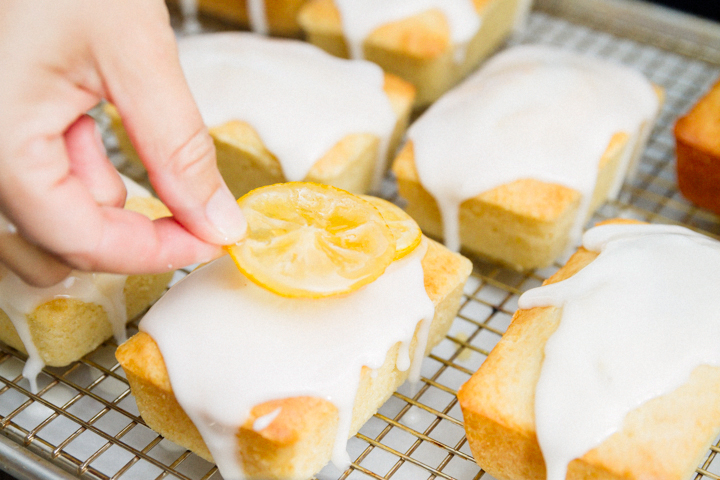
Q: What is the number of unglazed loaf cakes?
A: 1